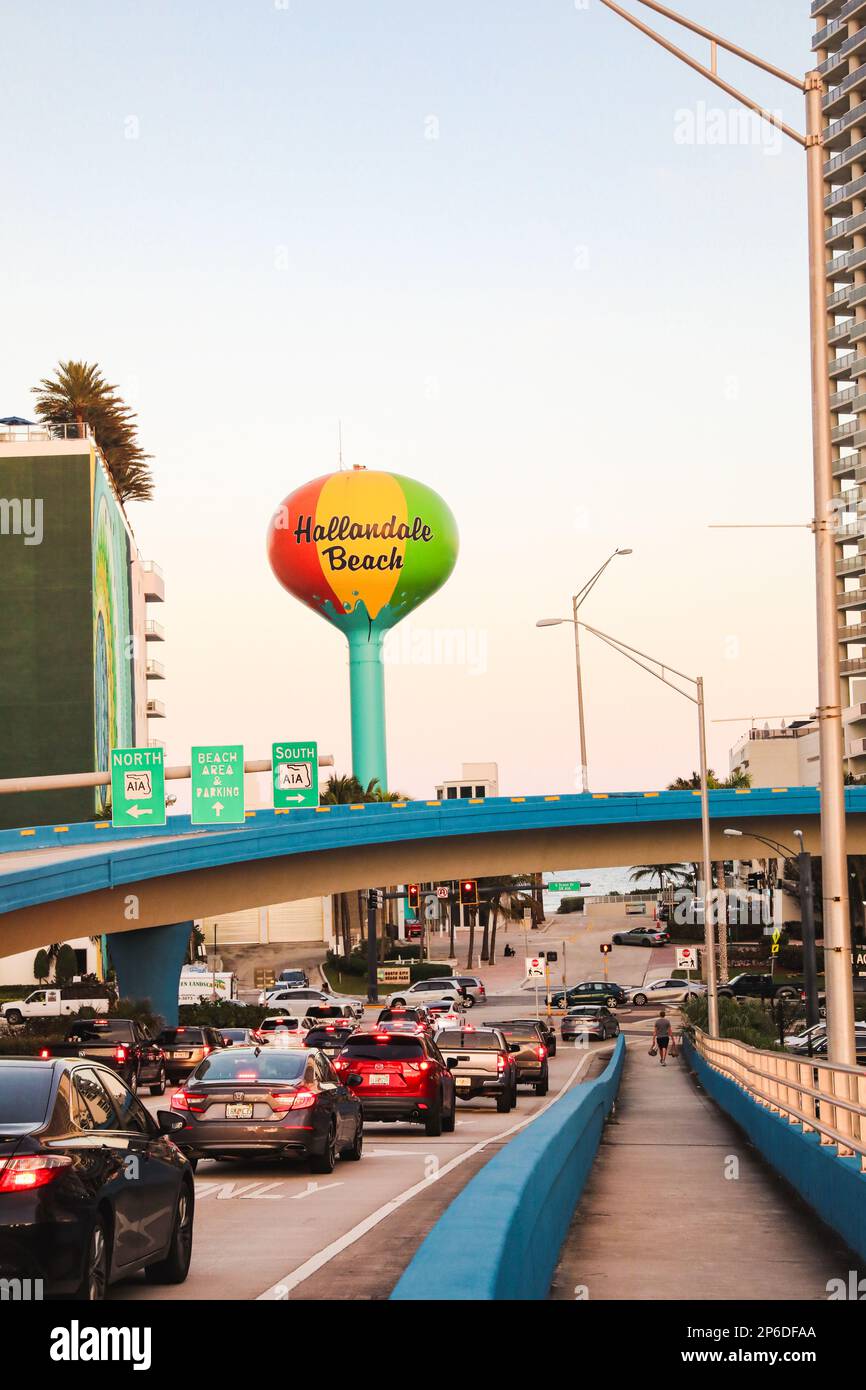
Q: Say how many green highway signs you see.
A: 3